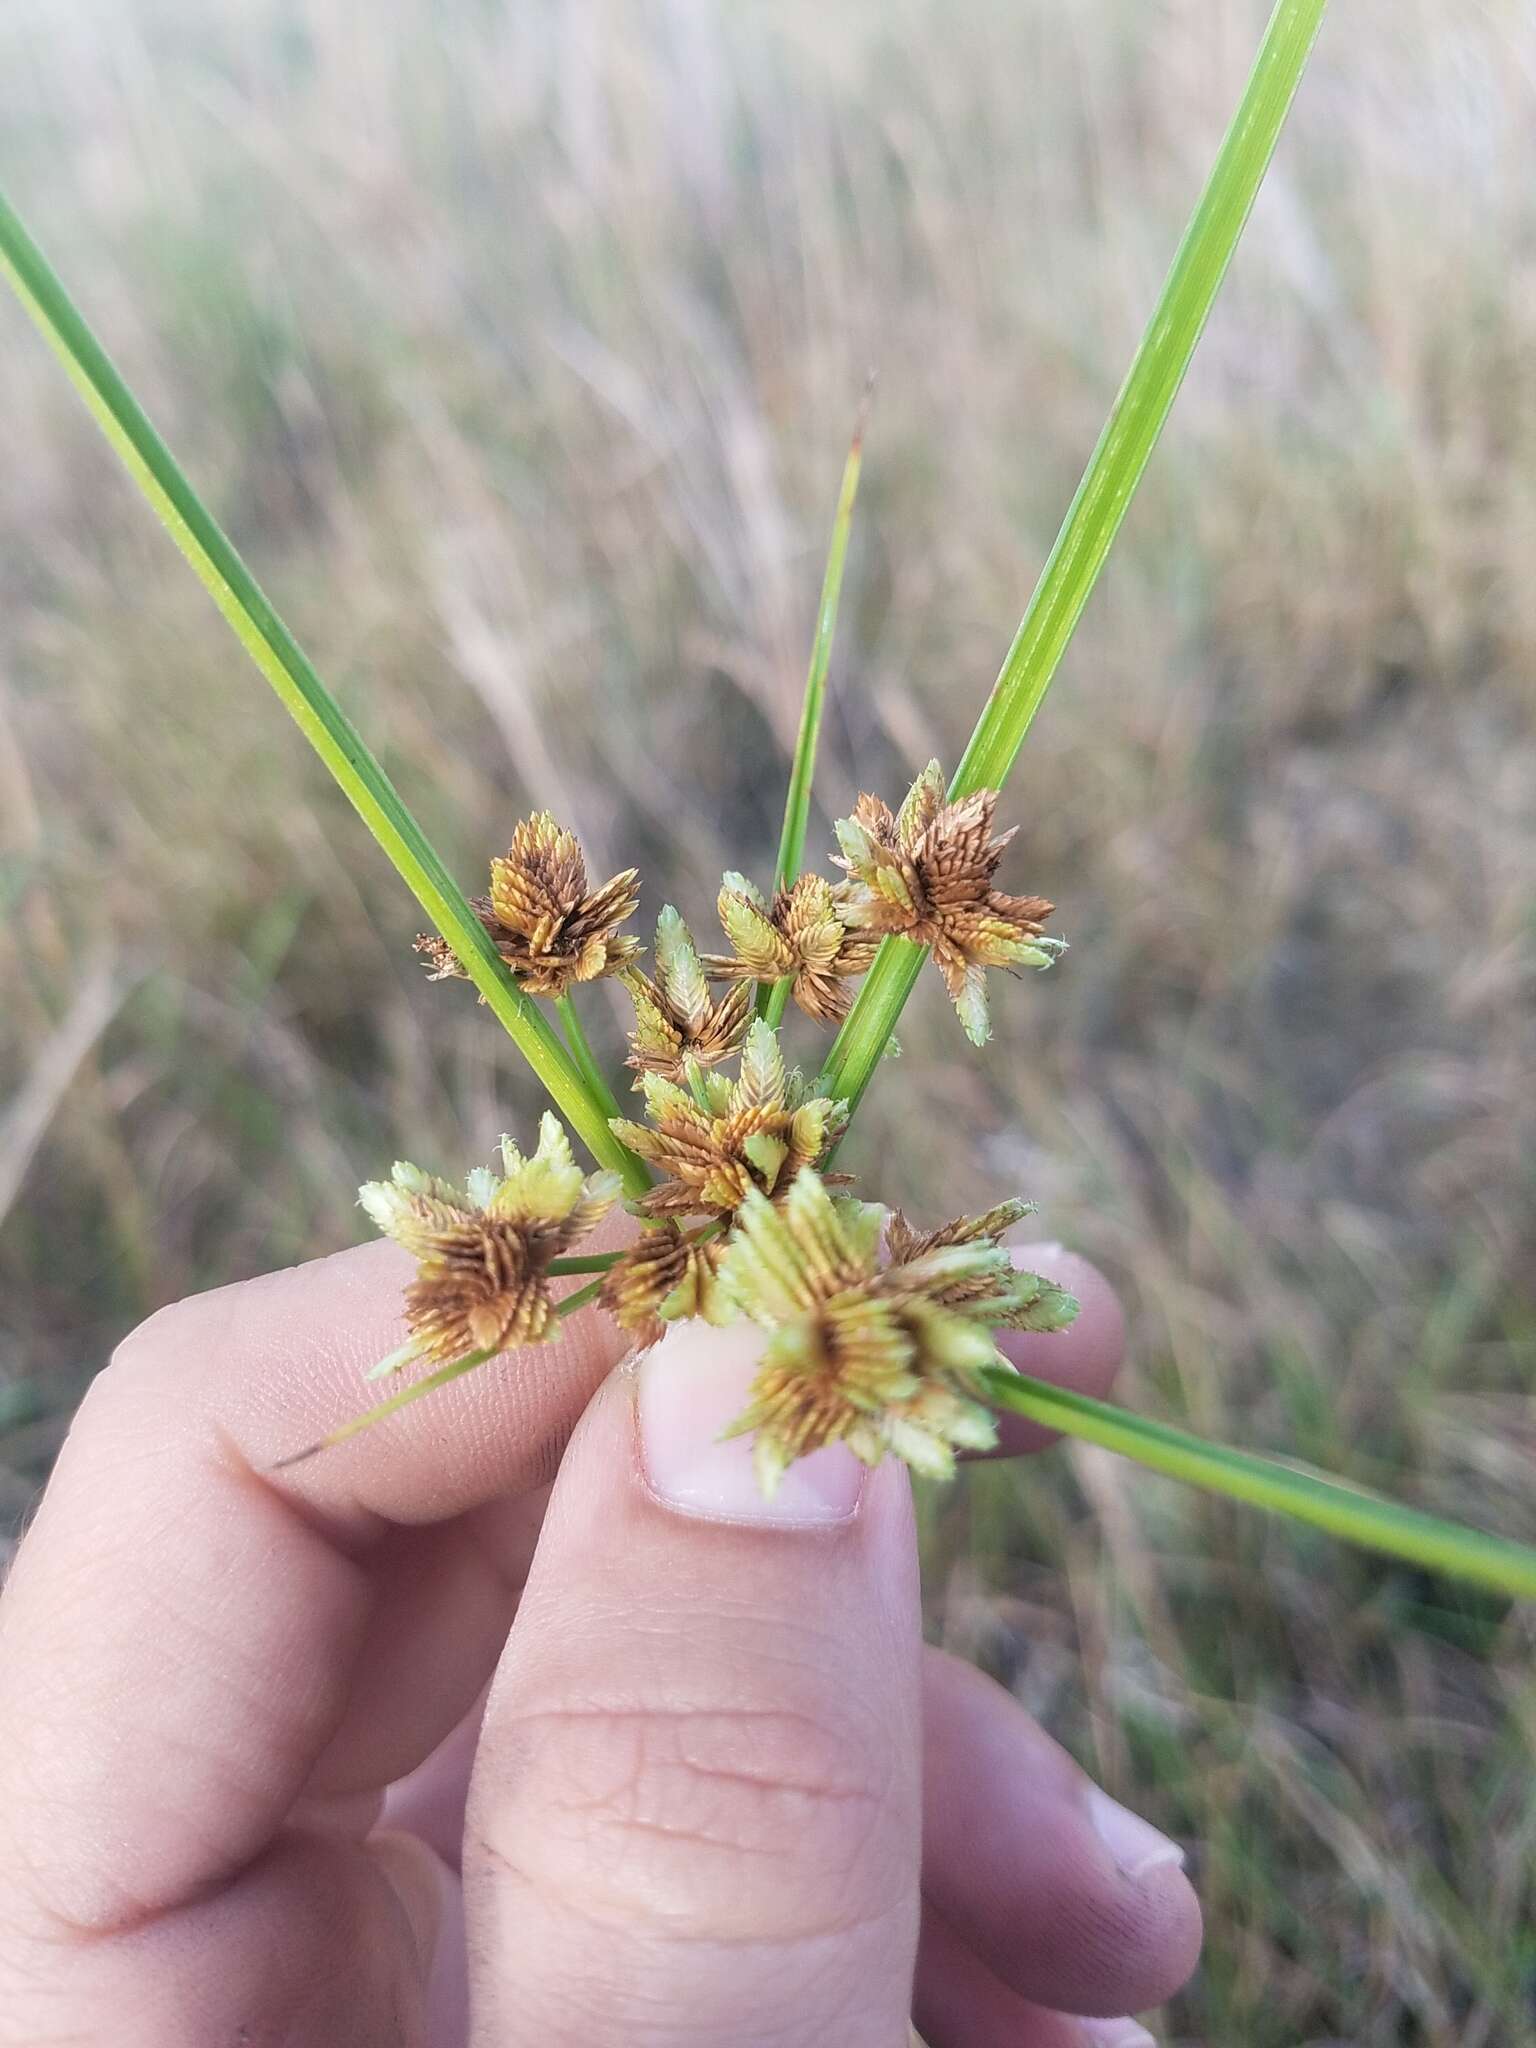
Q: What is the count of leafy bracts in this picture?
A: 5